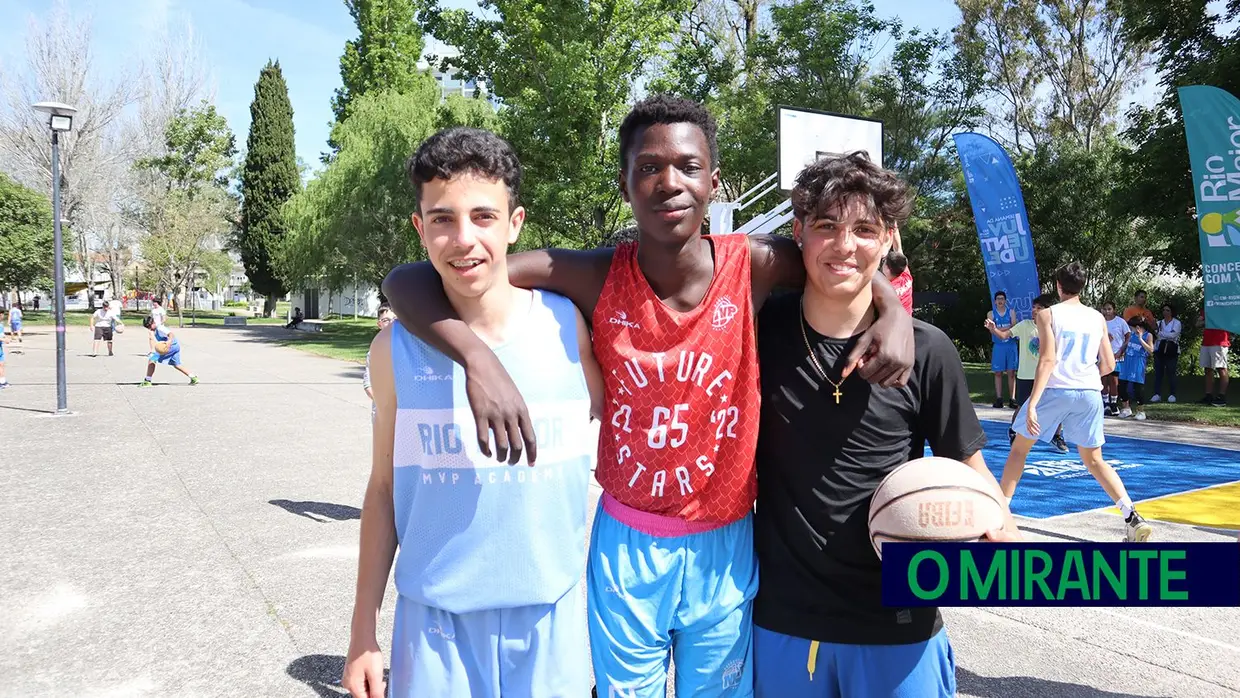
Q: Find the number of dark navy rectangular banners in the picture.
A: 1